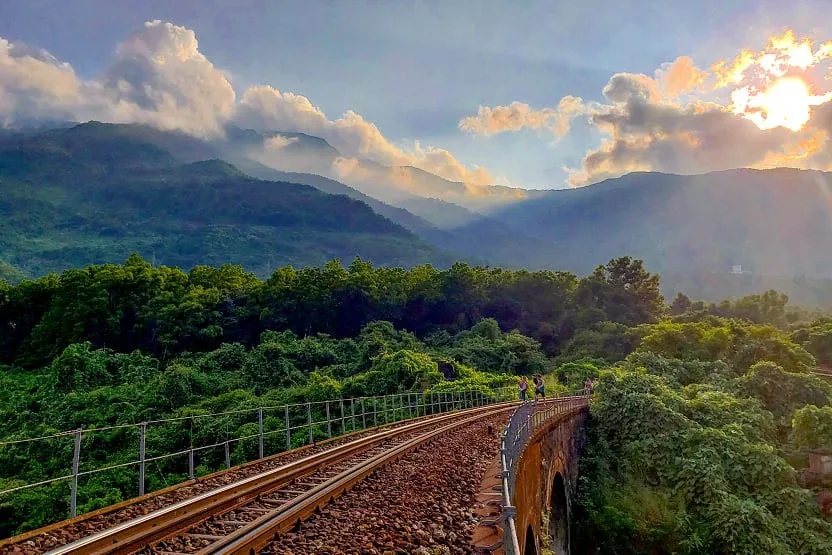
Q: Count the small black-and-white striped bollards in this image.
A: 0